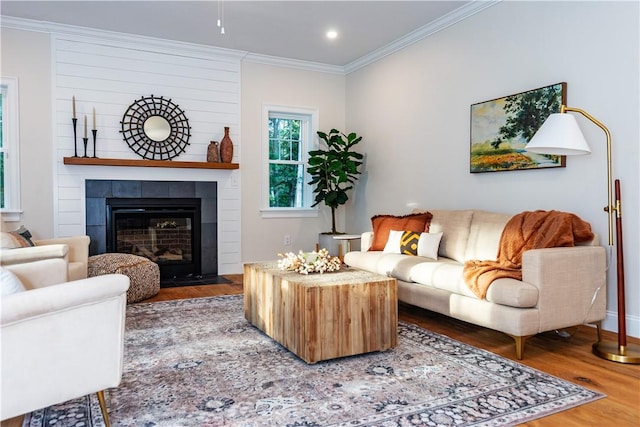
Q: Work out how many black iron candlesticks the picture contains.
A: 3